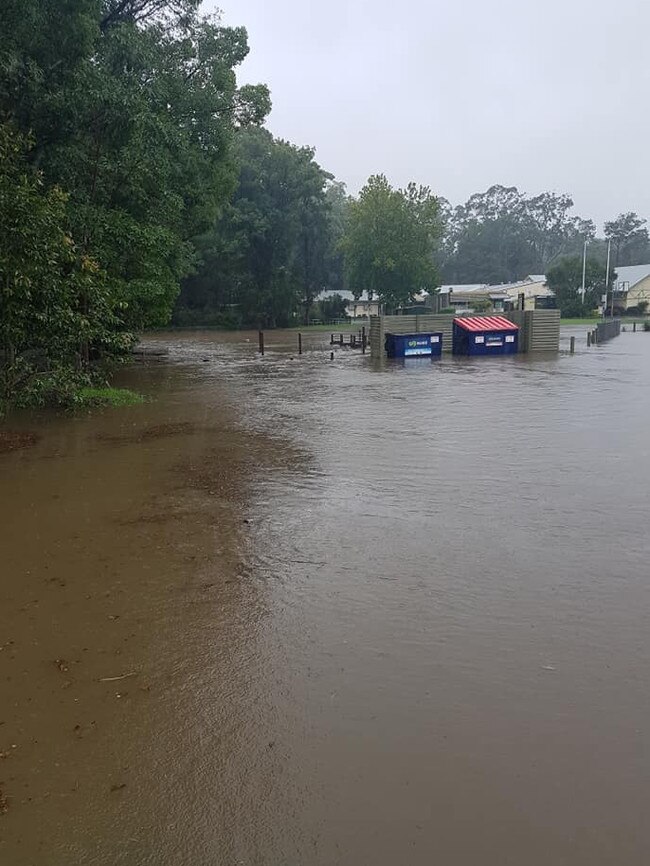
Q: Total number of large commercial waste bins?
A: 2